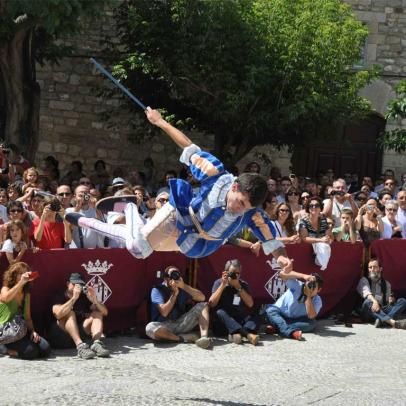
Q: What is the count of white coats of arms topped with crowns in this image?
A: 2